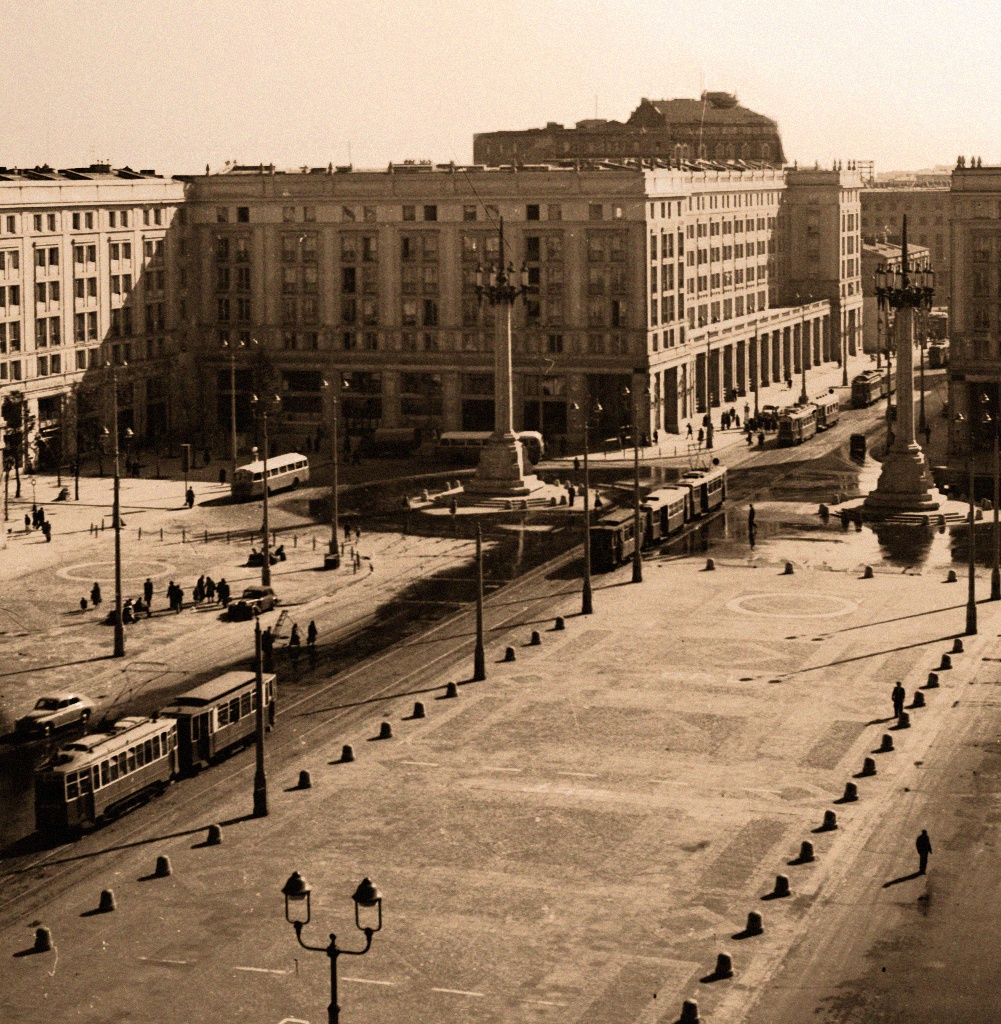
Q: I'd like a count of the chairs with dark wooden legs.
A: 0